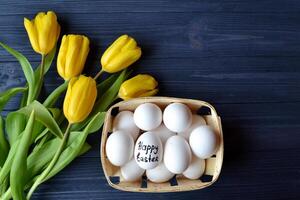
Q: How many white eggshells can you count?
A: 12